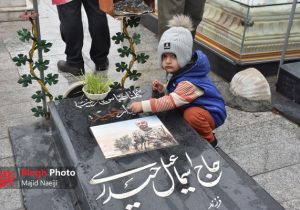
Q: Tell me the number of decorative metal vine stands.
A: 2